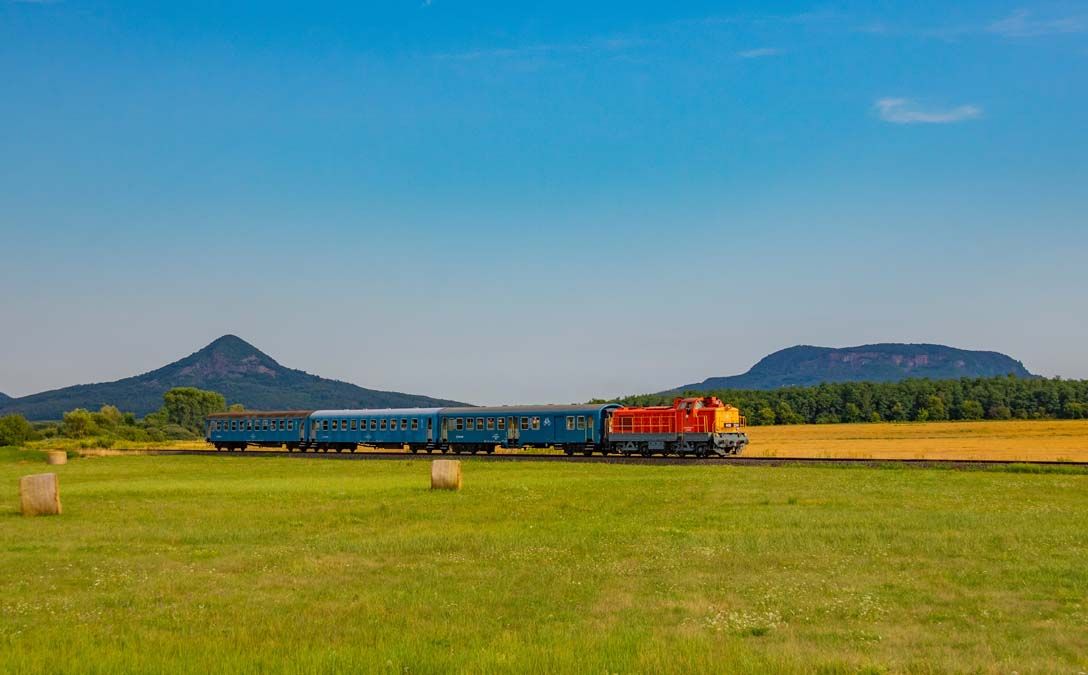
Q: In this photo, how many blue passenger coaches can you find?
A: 3